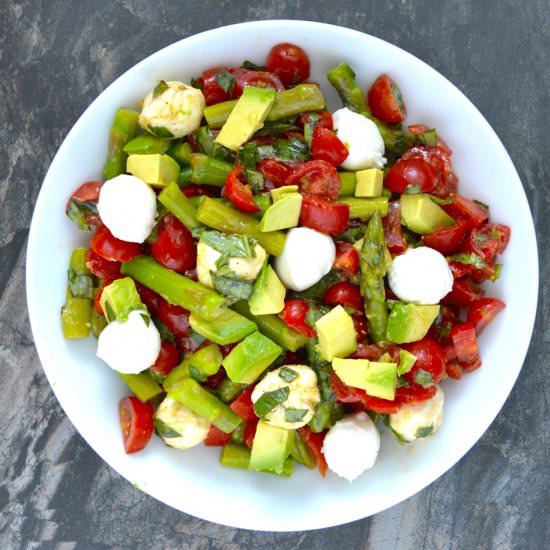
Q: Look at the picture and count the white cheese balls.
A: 11